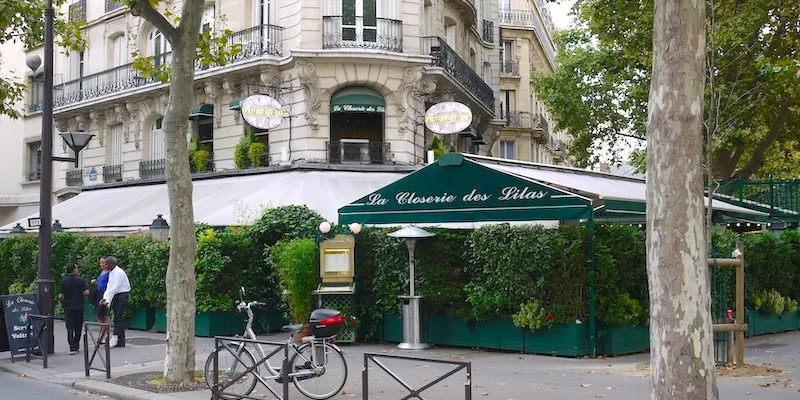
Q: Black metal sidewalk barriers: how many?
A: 4